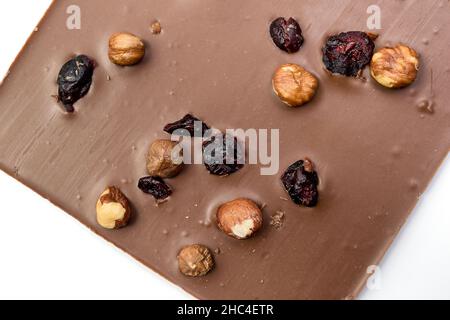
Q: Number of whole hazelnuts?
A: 7